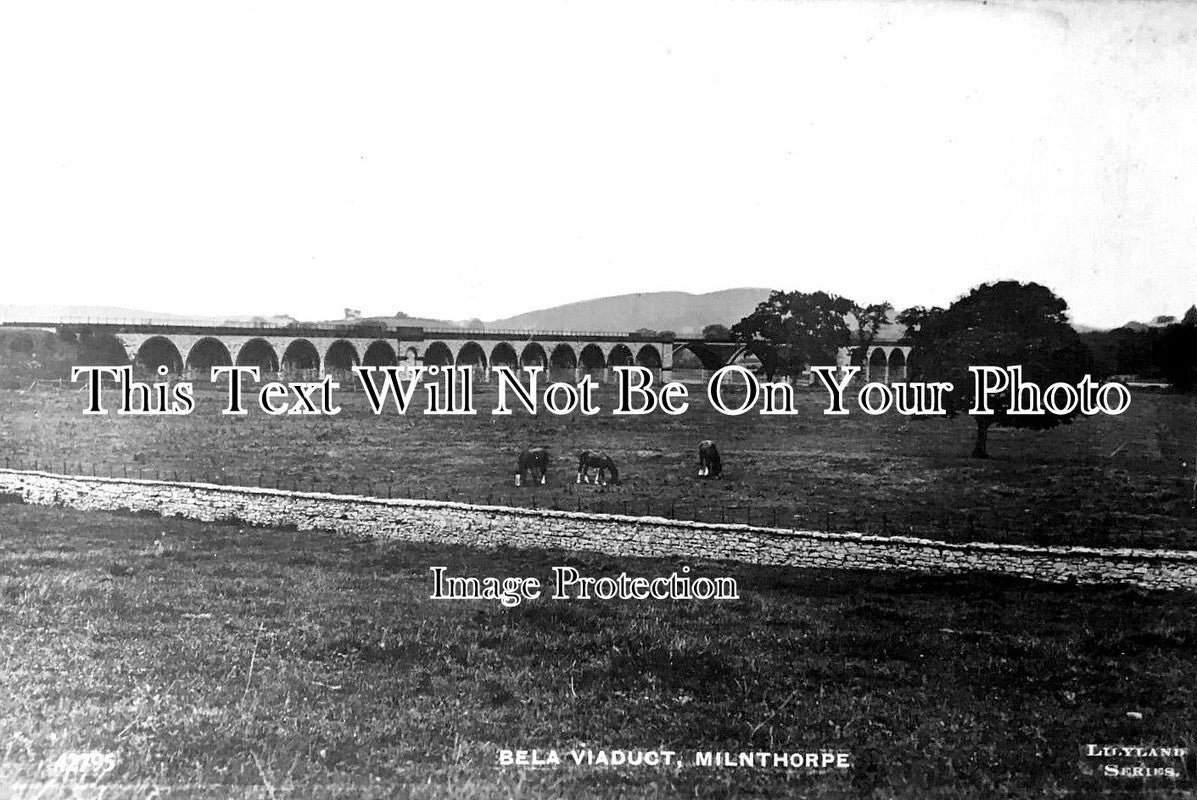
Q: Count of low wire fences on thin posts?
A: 1